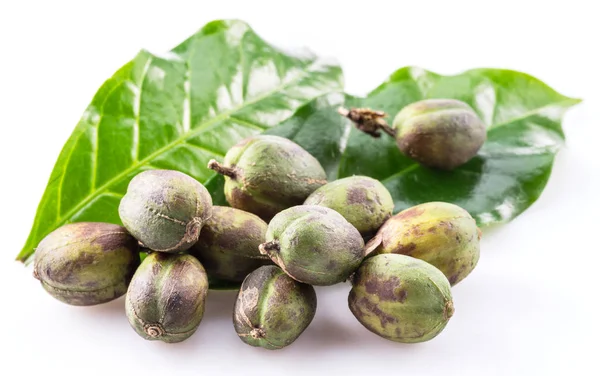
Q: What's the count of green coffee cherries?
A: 11